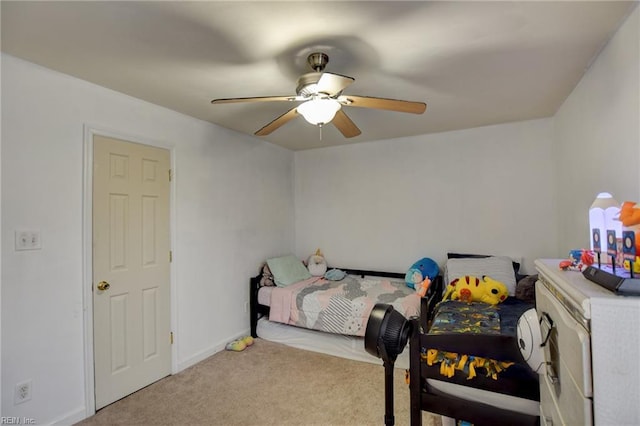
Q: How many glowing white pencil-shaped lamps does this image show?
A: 1